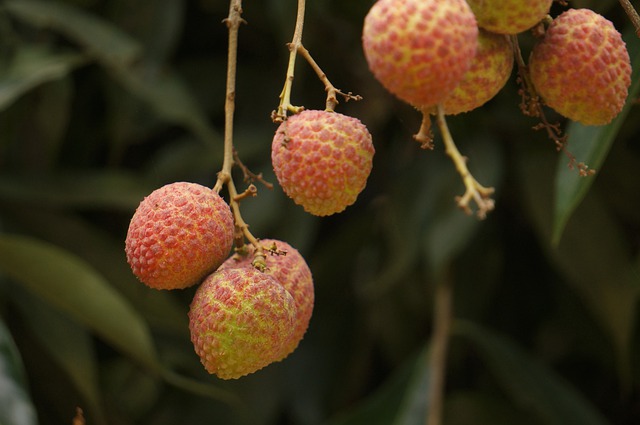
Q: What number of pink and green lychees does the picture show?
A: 8